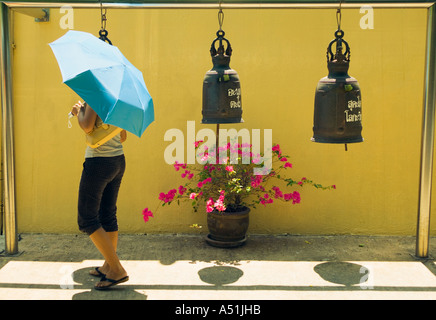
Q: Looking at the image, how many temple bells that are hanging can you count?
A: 3